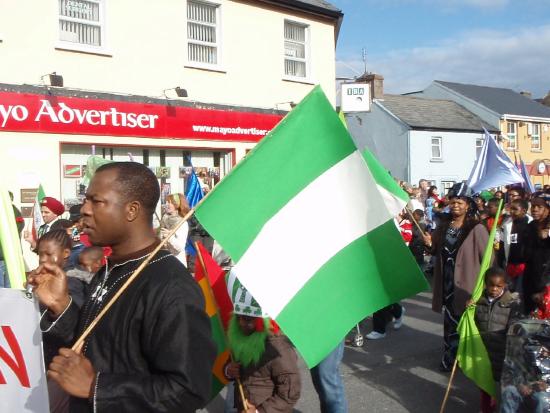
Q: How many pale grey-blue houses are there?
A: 1